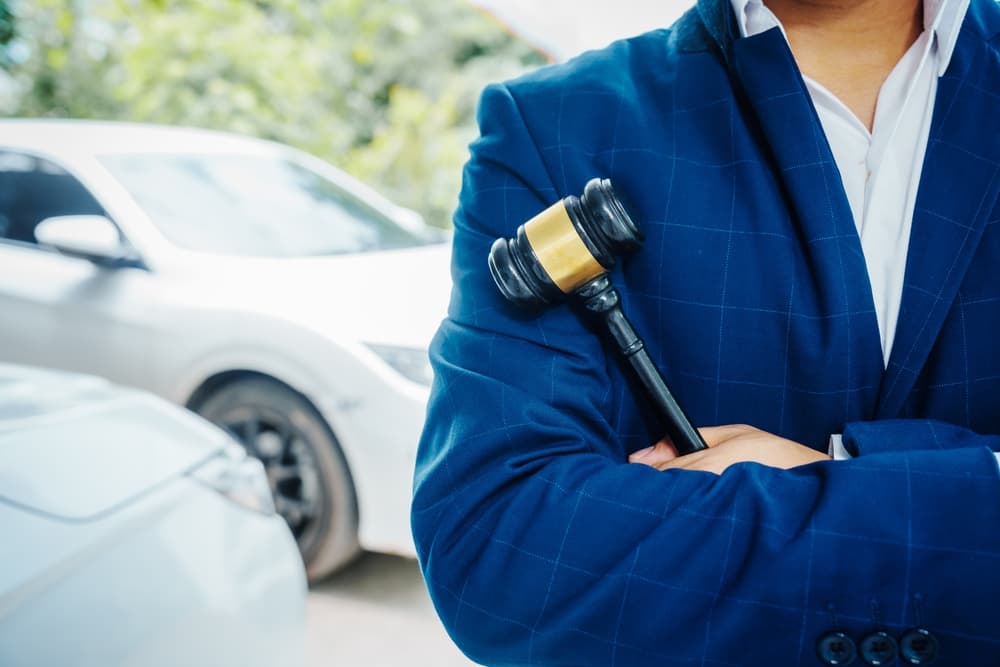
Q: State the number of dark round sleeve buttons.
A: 3